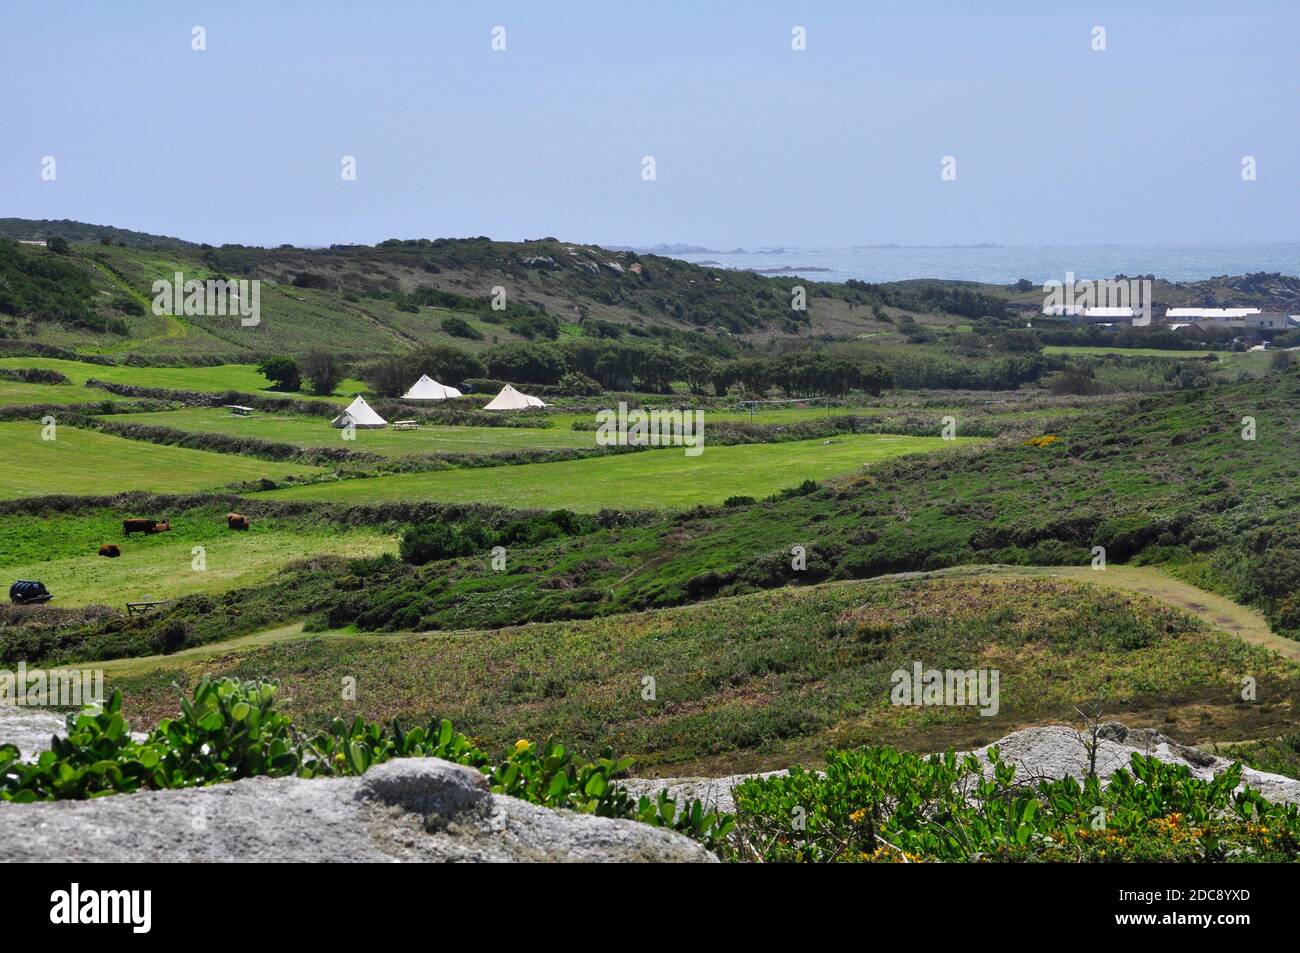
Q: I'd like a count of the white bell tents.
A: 3